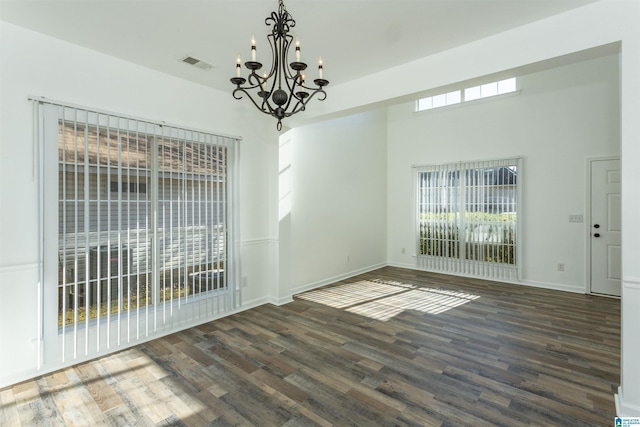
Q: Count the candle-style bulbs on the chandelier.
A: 6